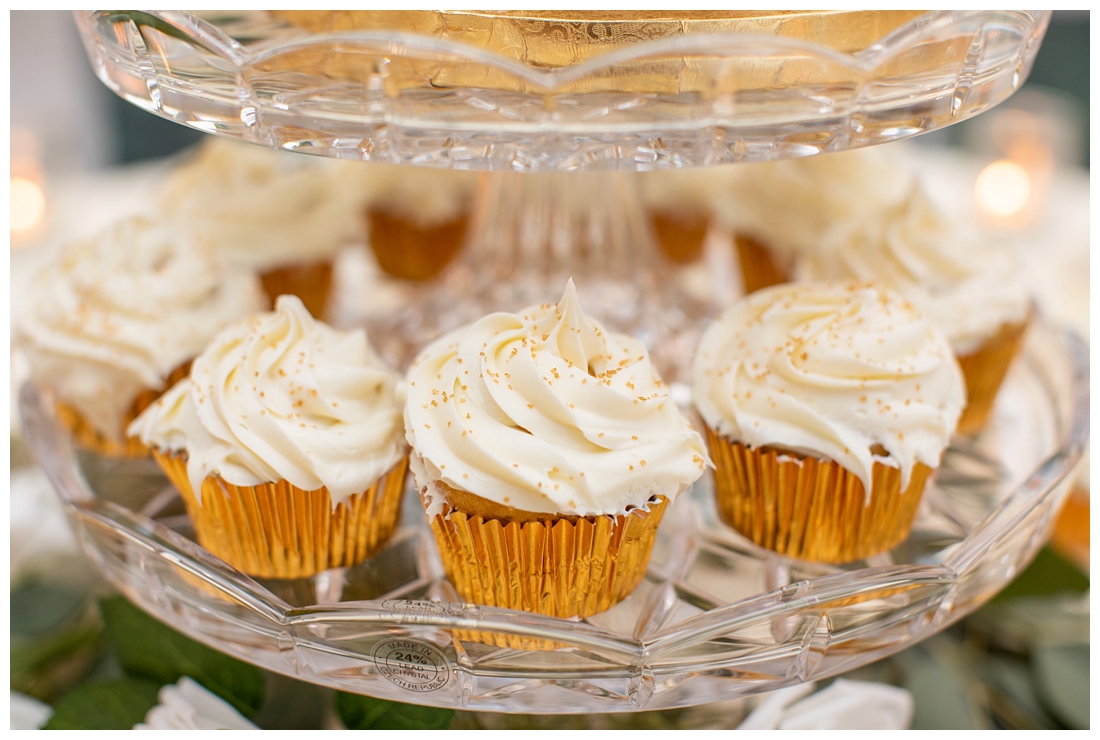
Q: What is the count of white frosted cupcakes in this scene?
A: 9